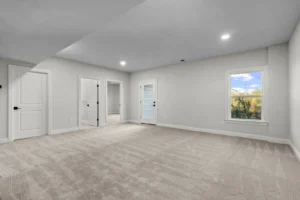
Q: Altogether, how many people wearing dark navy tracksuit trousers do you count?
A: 0